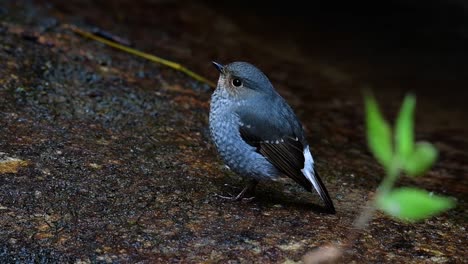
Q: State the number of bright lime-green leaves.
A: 4